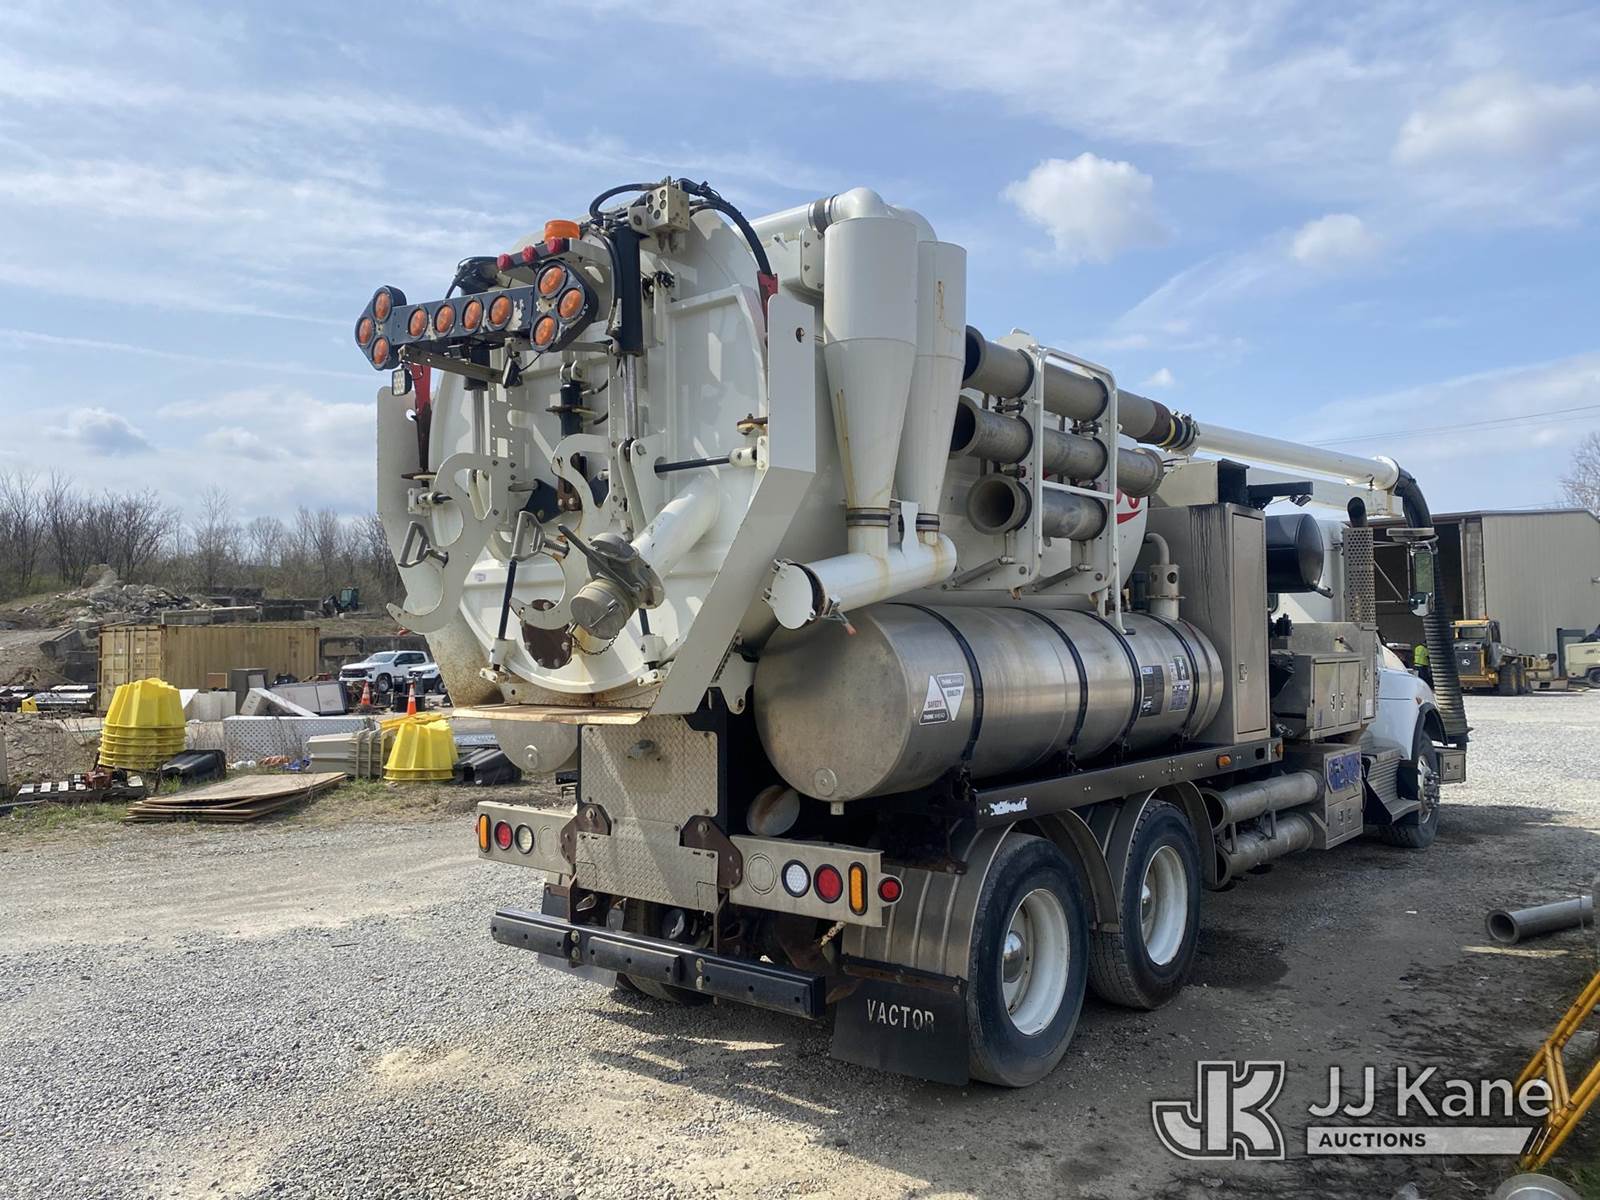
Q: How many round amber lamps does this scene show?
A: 10